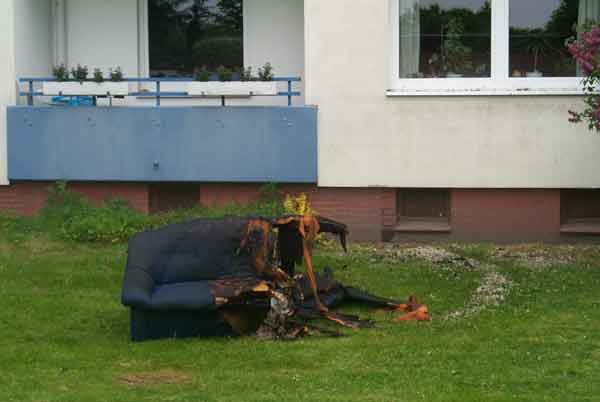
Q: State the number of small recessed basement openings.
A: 3